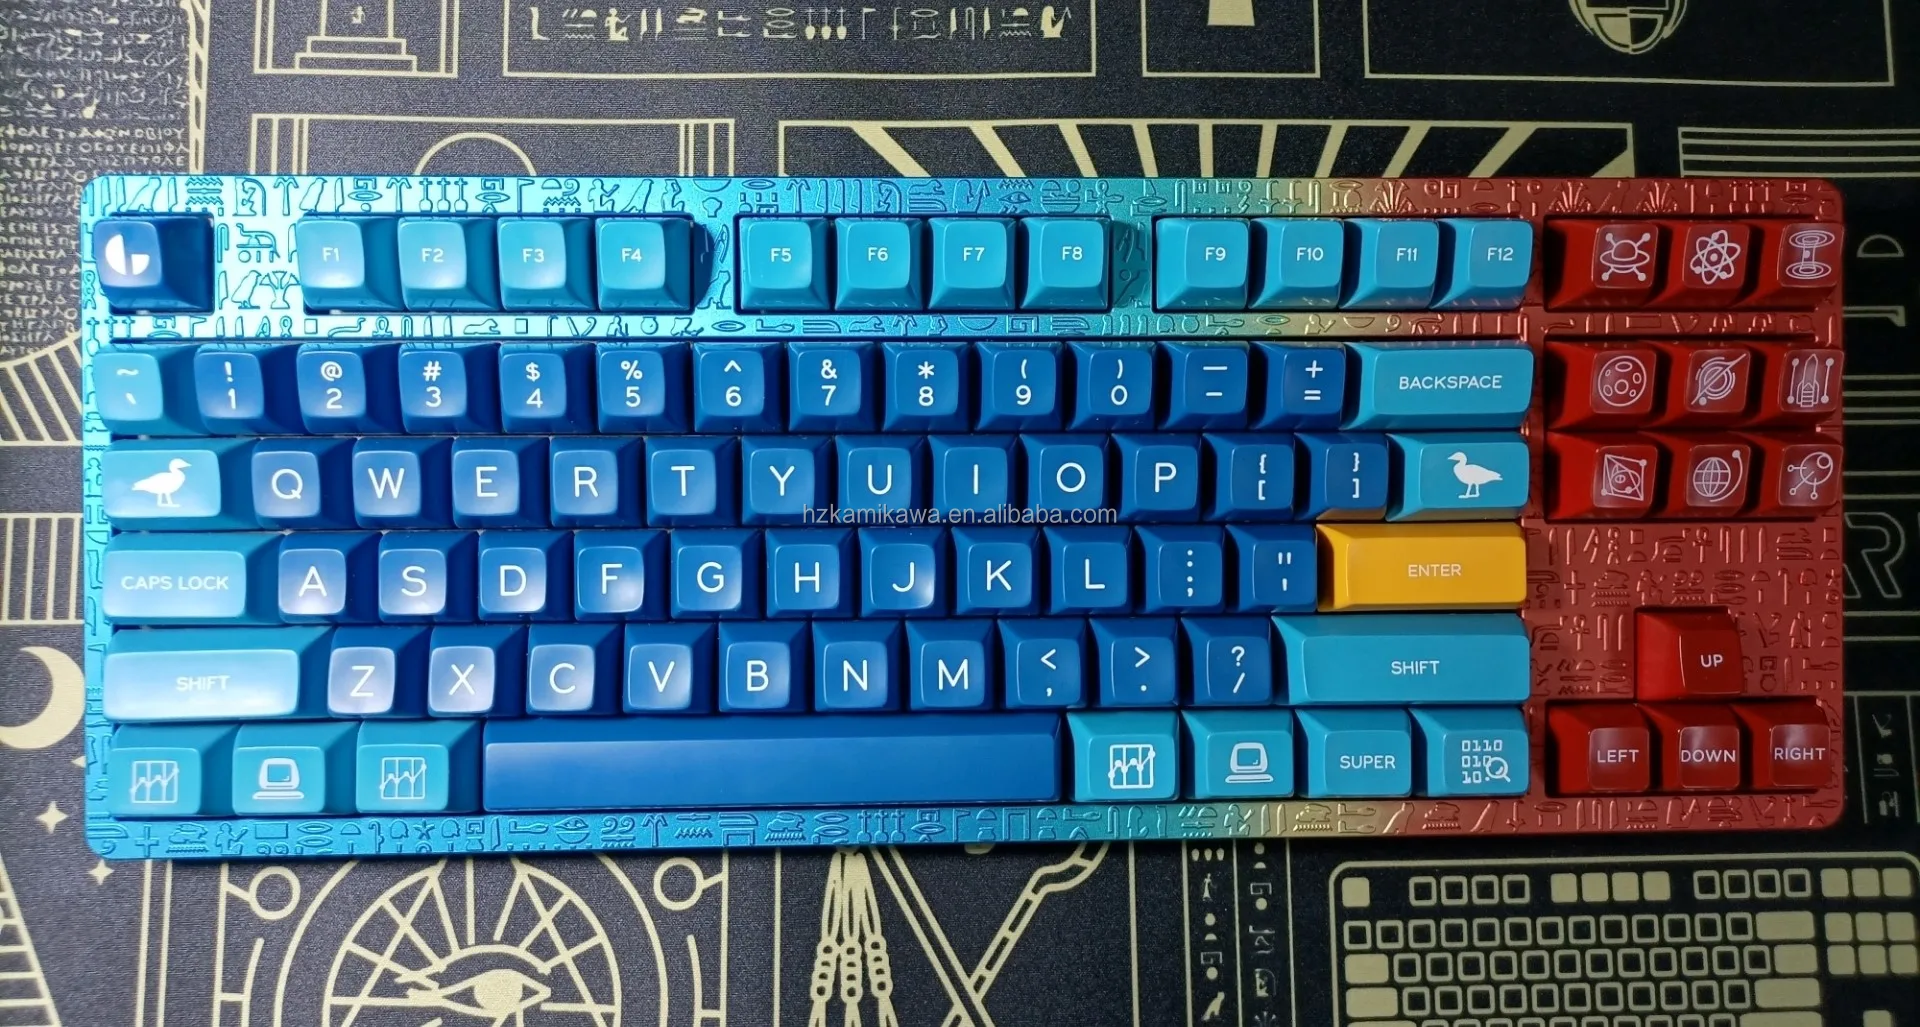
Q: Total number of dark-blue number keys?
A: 10